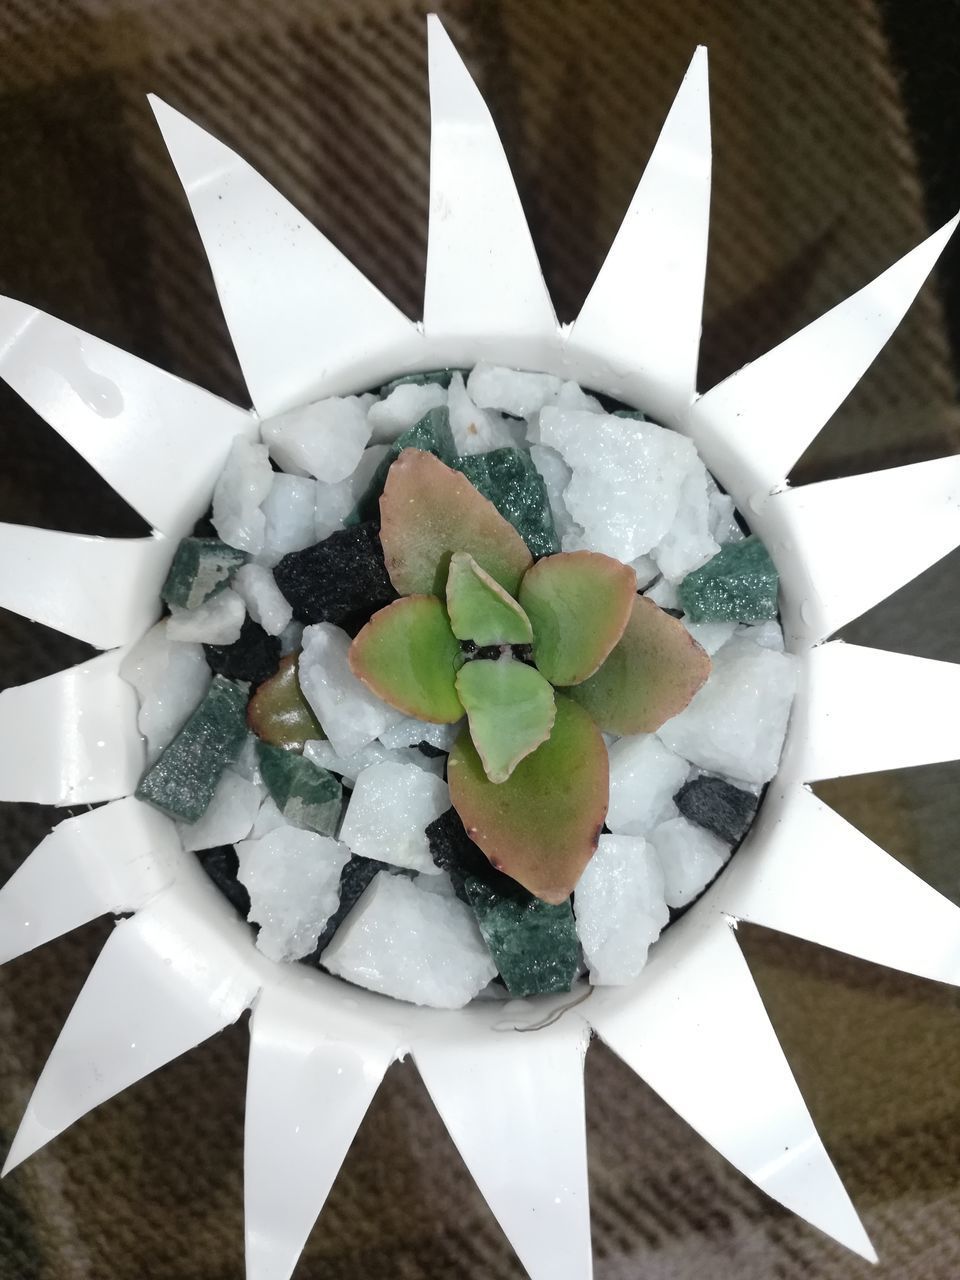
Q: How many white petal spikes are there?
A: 15